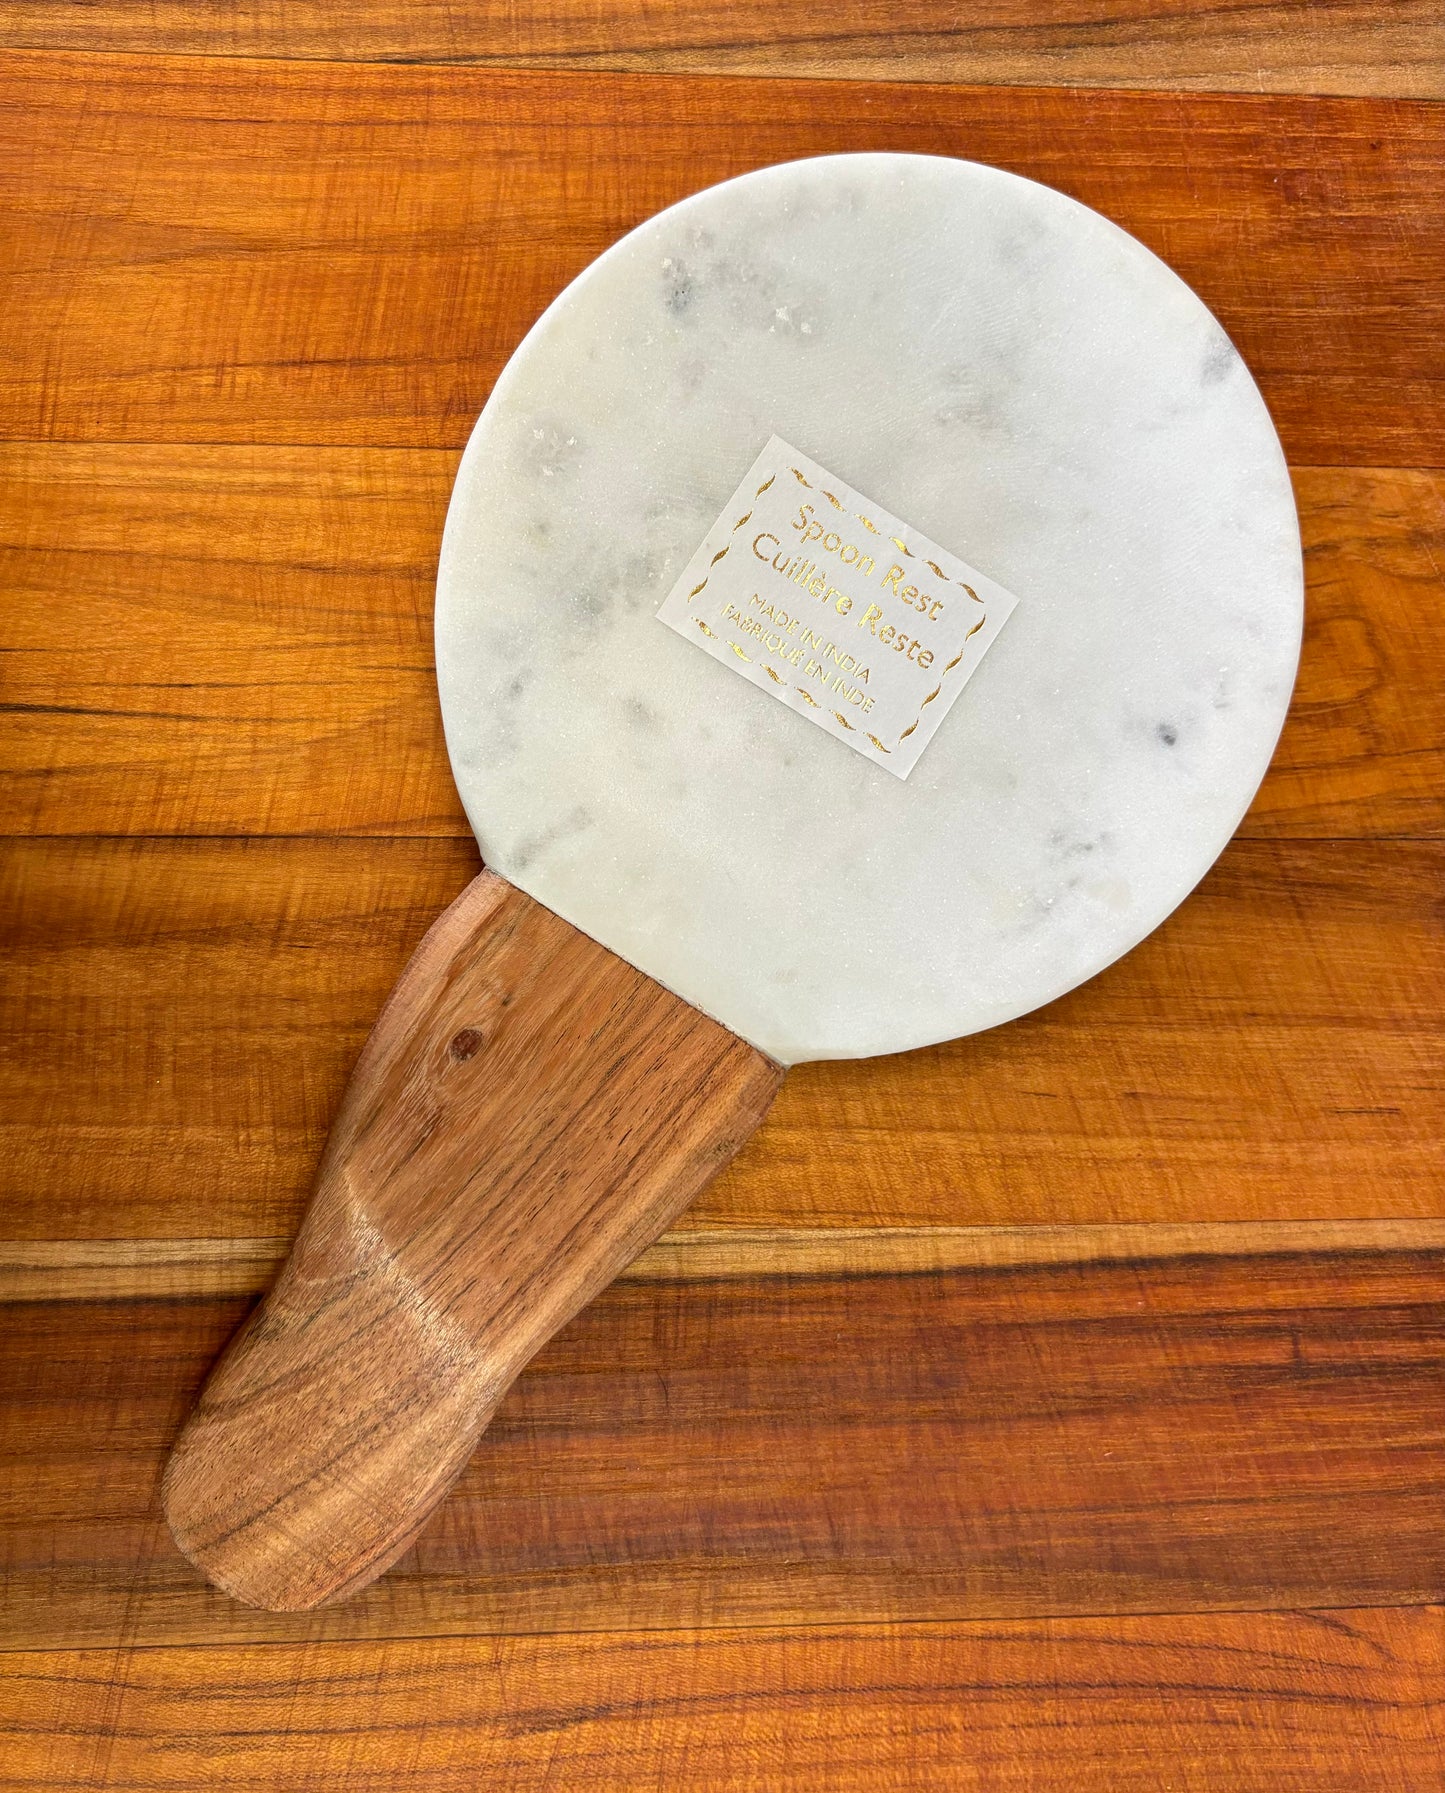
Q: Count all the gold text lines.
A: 4